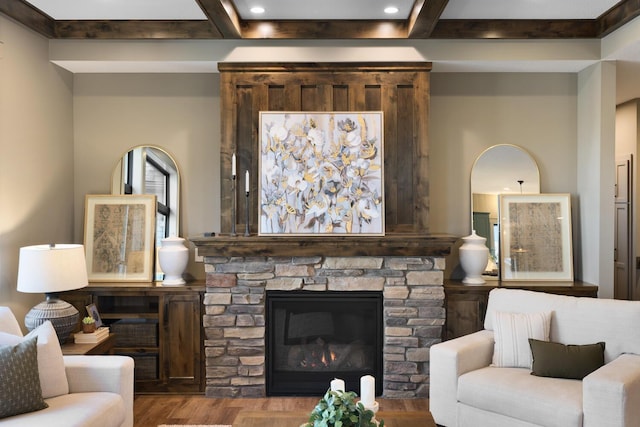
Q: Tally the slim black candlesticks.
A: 2